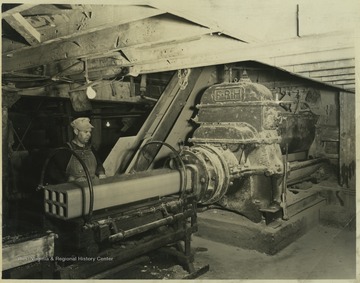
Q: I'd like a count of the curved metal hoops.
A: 2